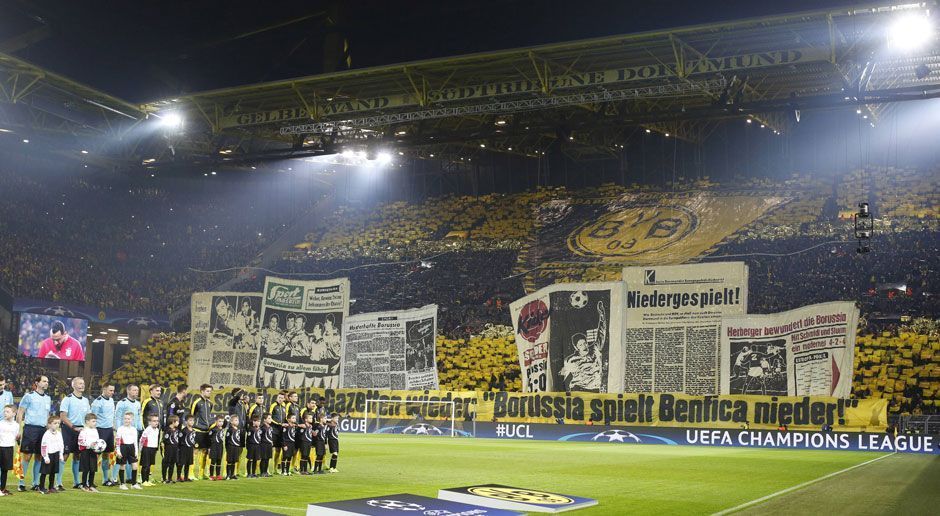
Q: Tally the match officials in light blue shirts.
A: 5